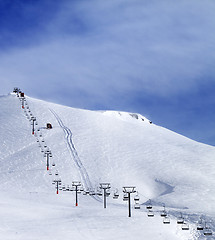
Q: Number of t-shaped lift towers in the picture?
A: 7